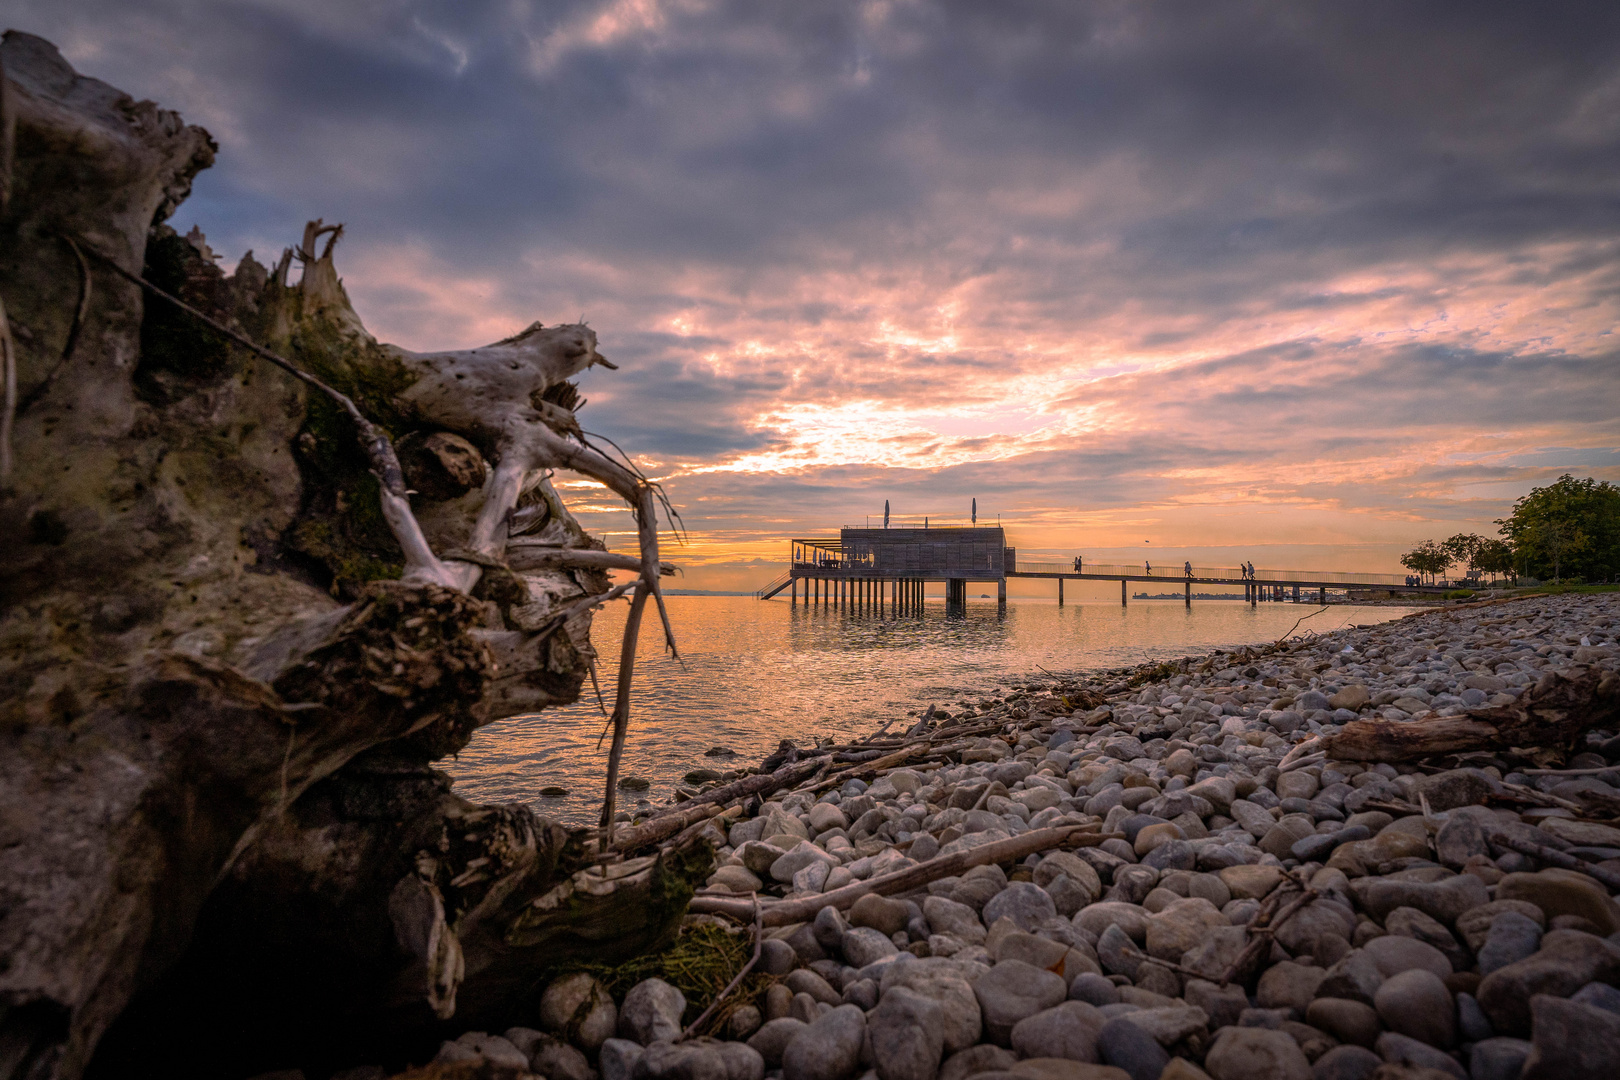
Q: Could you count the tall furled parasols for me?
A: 2